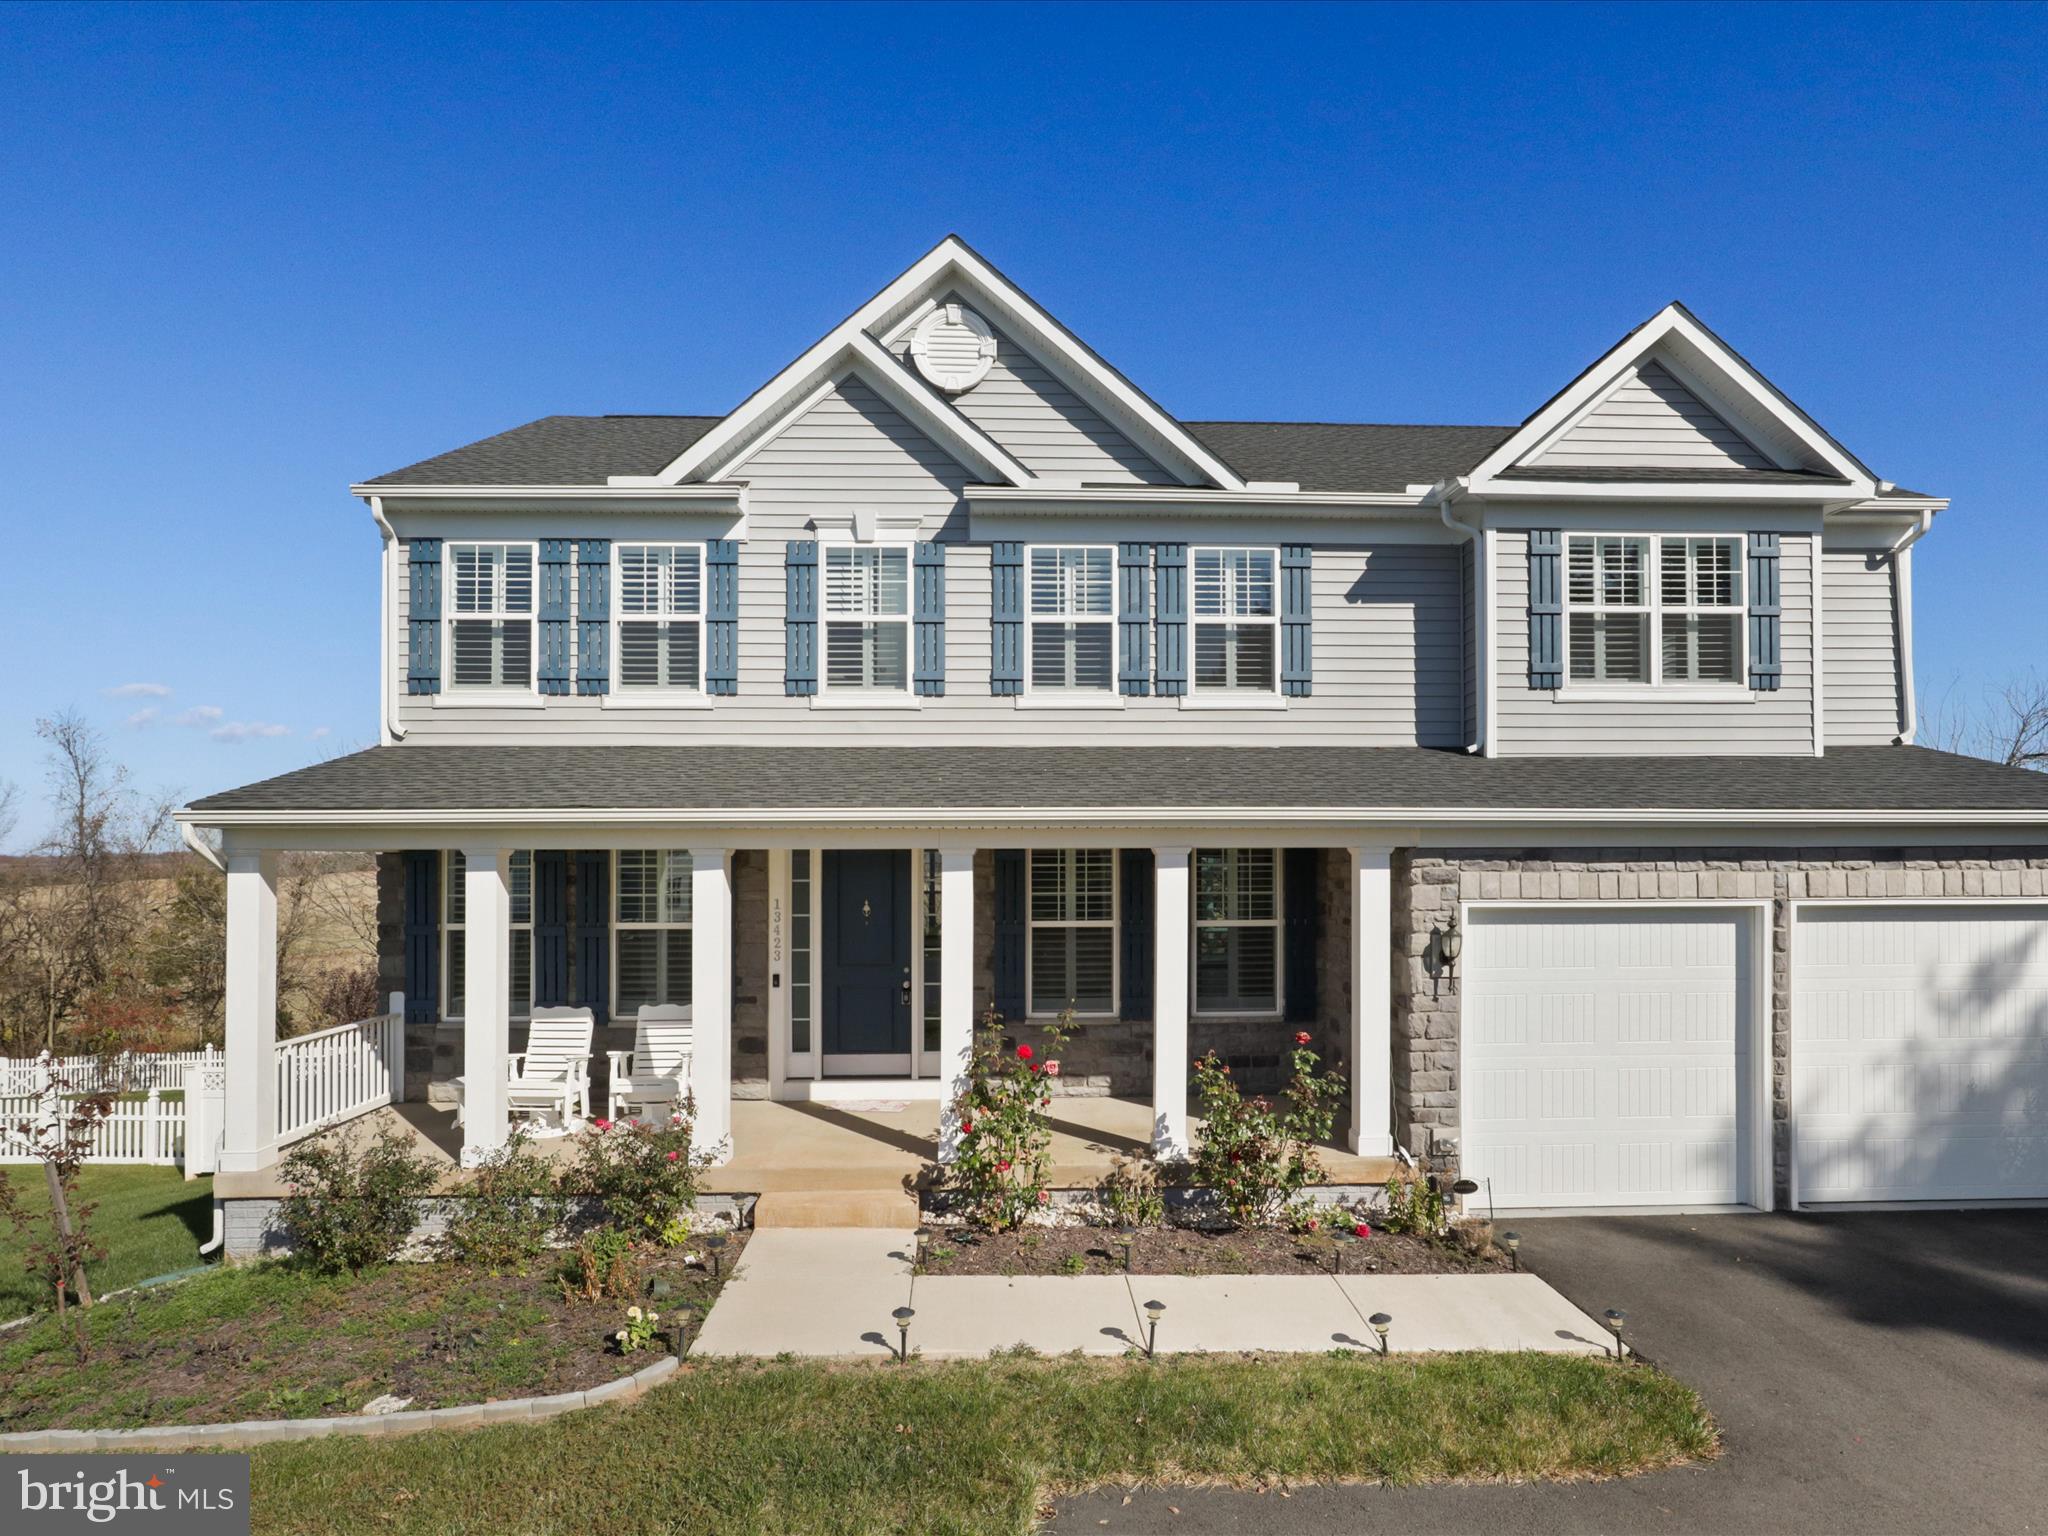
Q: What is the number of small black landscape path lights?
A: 11